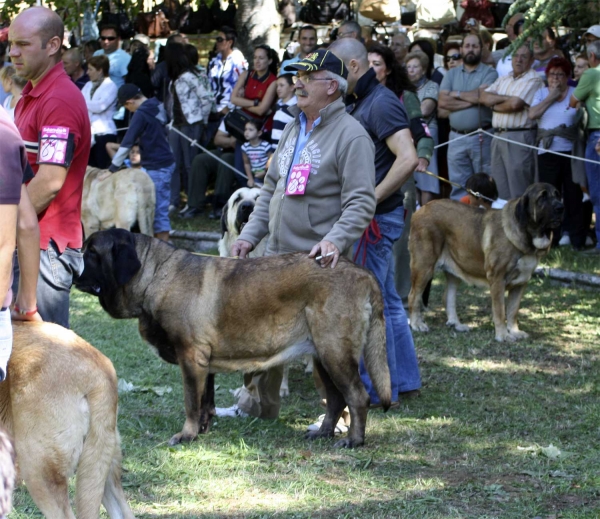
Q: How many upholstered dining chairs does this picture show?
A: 0